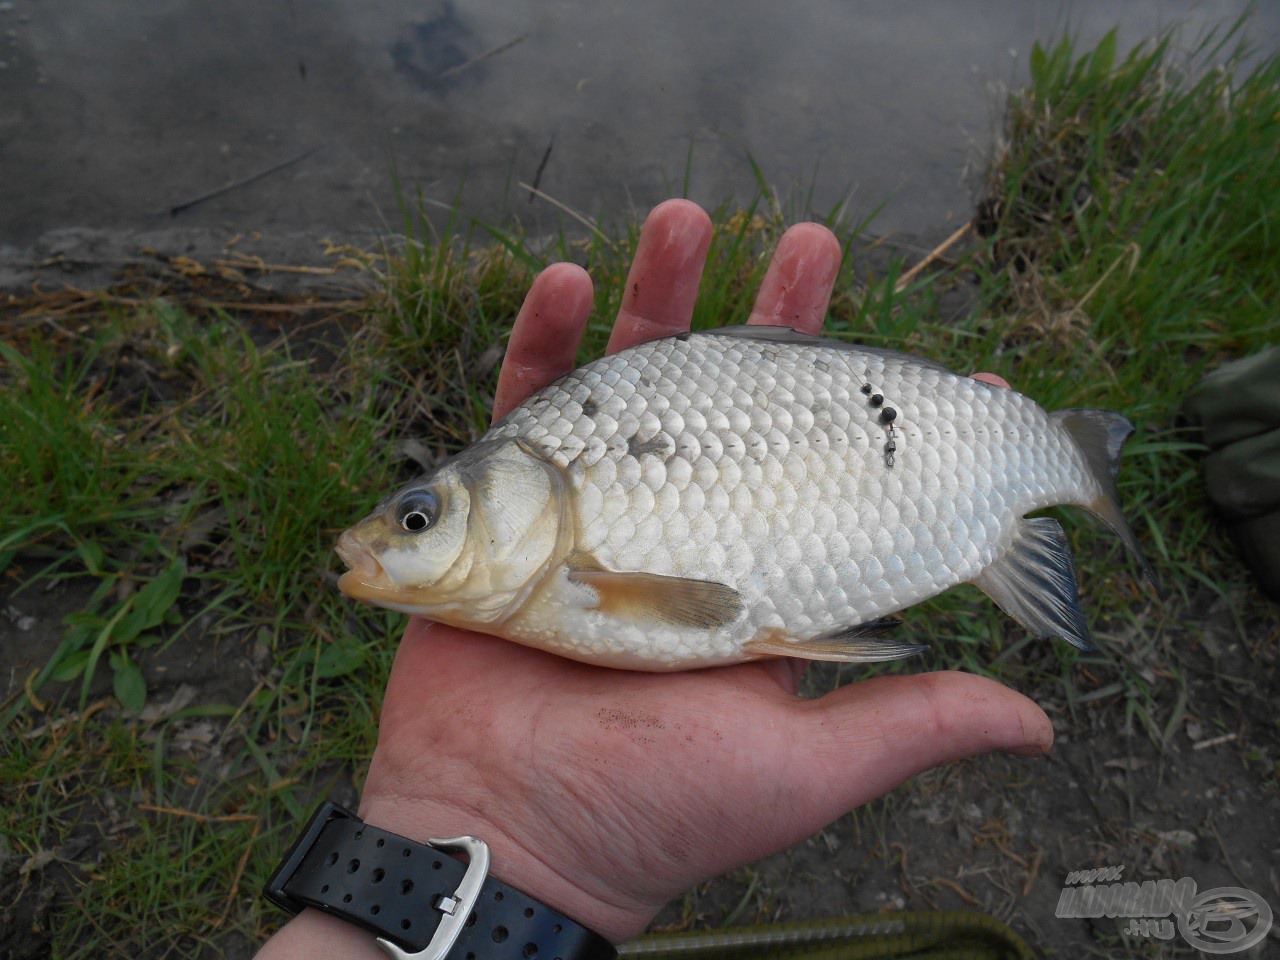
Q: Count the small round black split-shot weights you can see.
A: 3